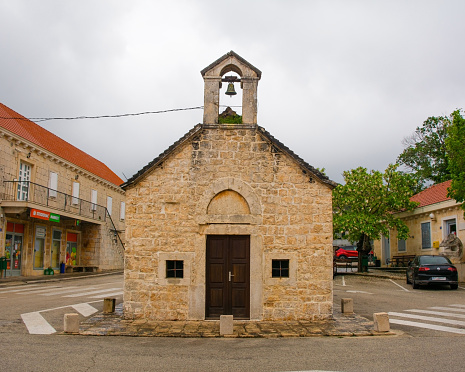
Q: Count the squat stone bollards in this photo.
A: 5